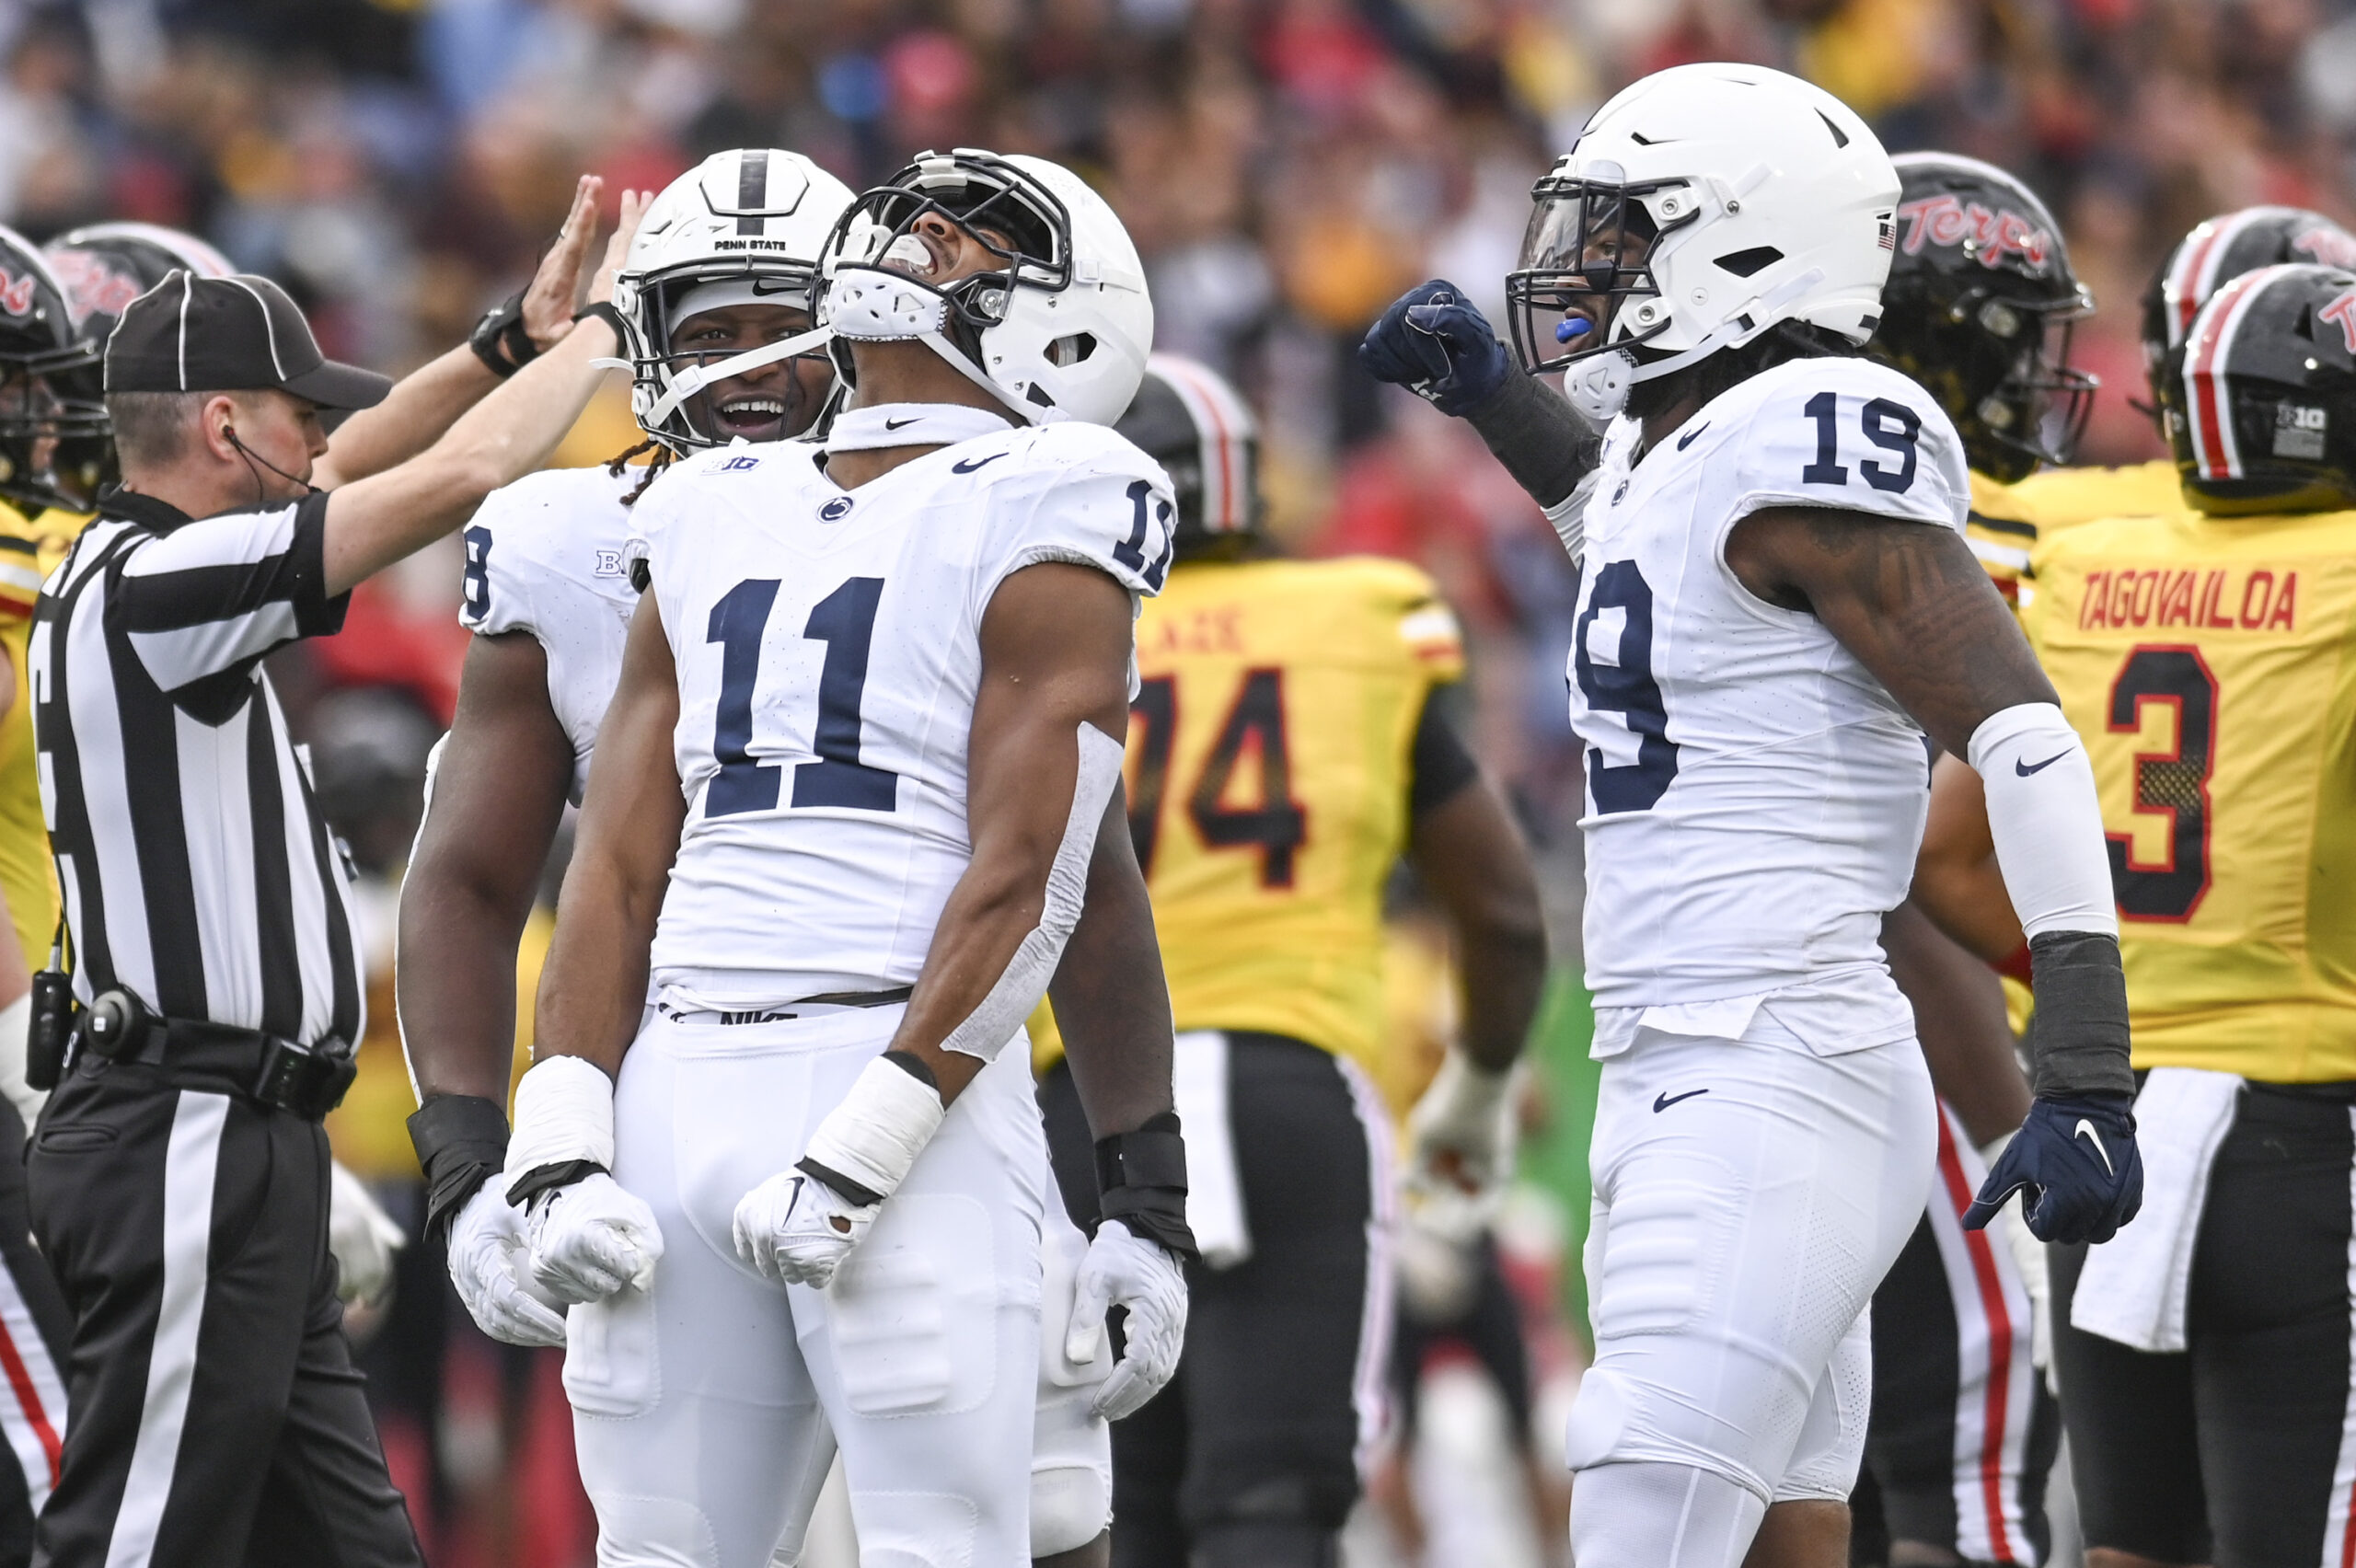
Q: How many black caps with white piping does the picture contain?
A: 1